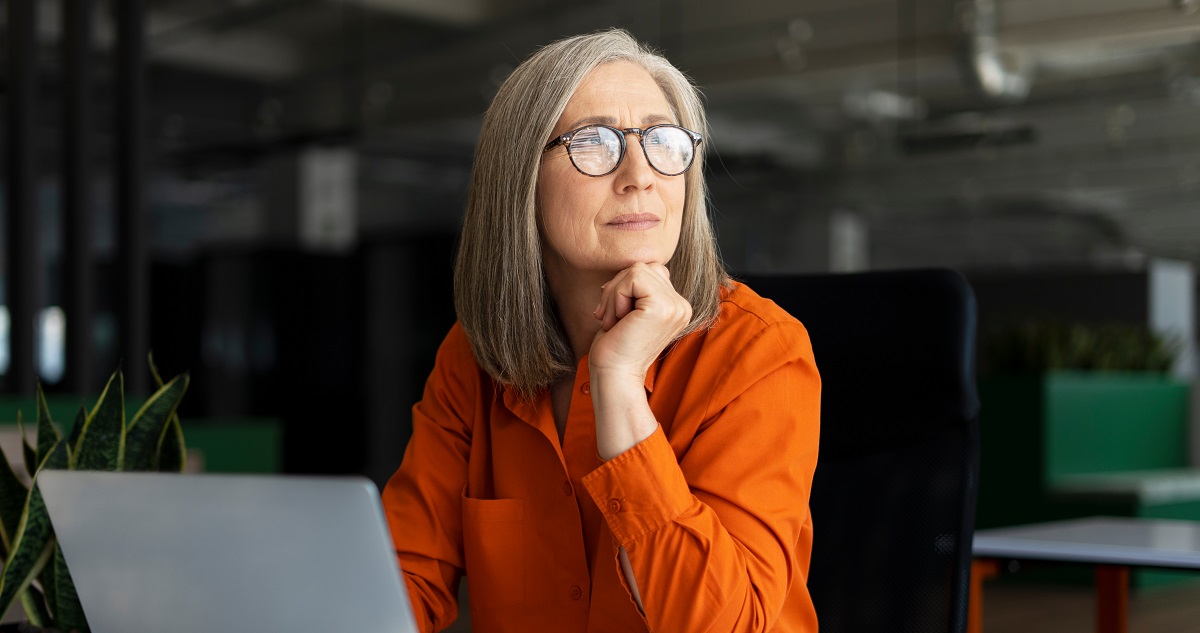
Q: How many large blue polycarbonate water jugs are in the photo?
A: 0